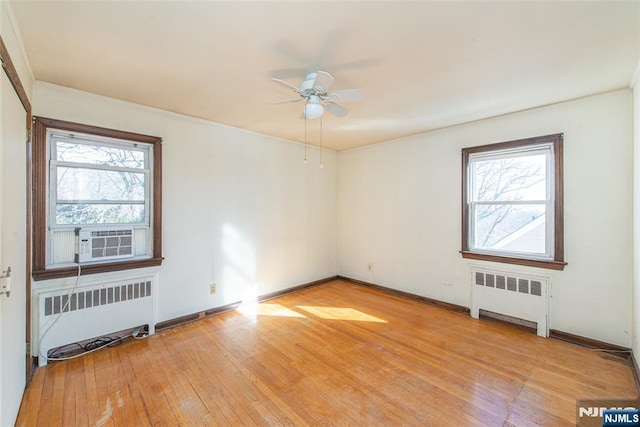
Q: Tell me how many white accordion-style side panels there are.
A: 2